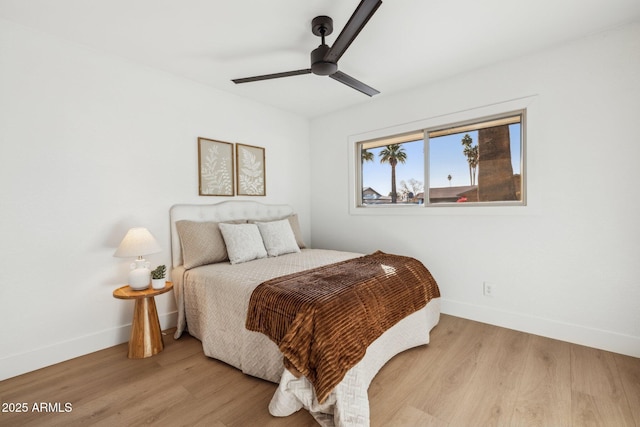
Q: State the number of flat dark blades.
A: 3